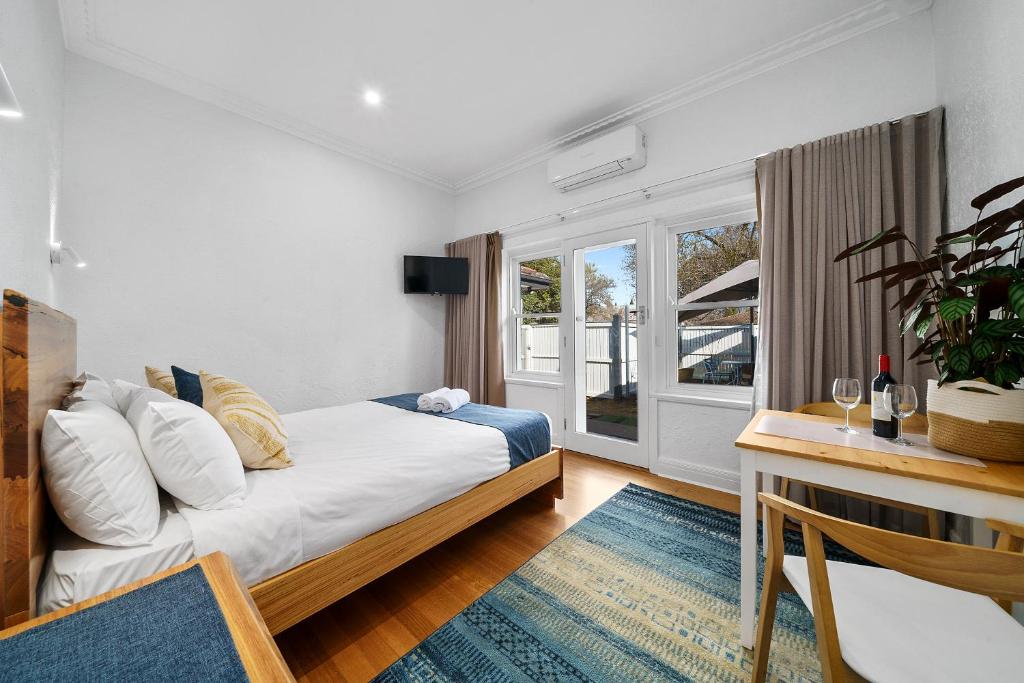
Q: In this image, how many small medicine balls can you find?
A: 0